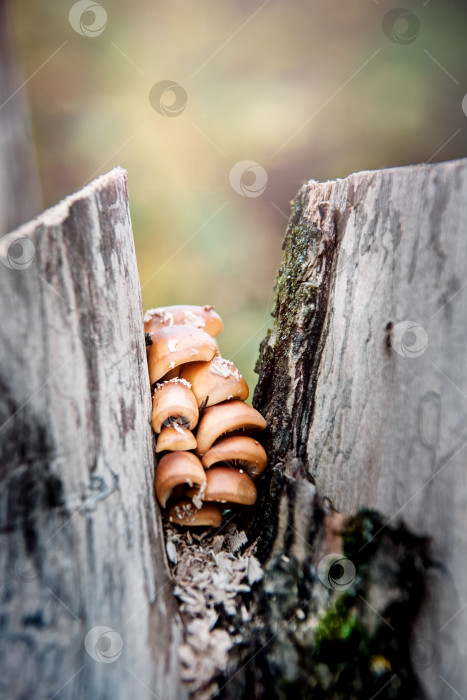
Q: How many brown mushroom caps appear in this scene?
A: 10